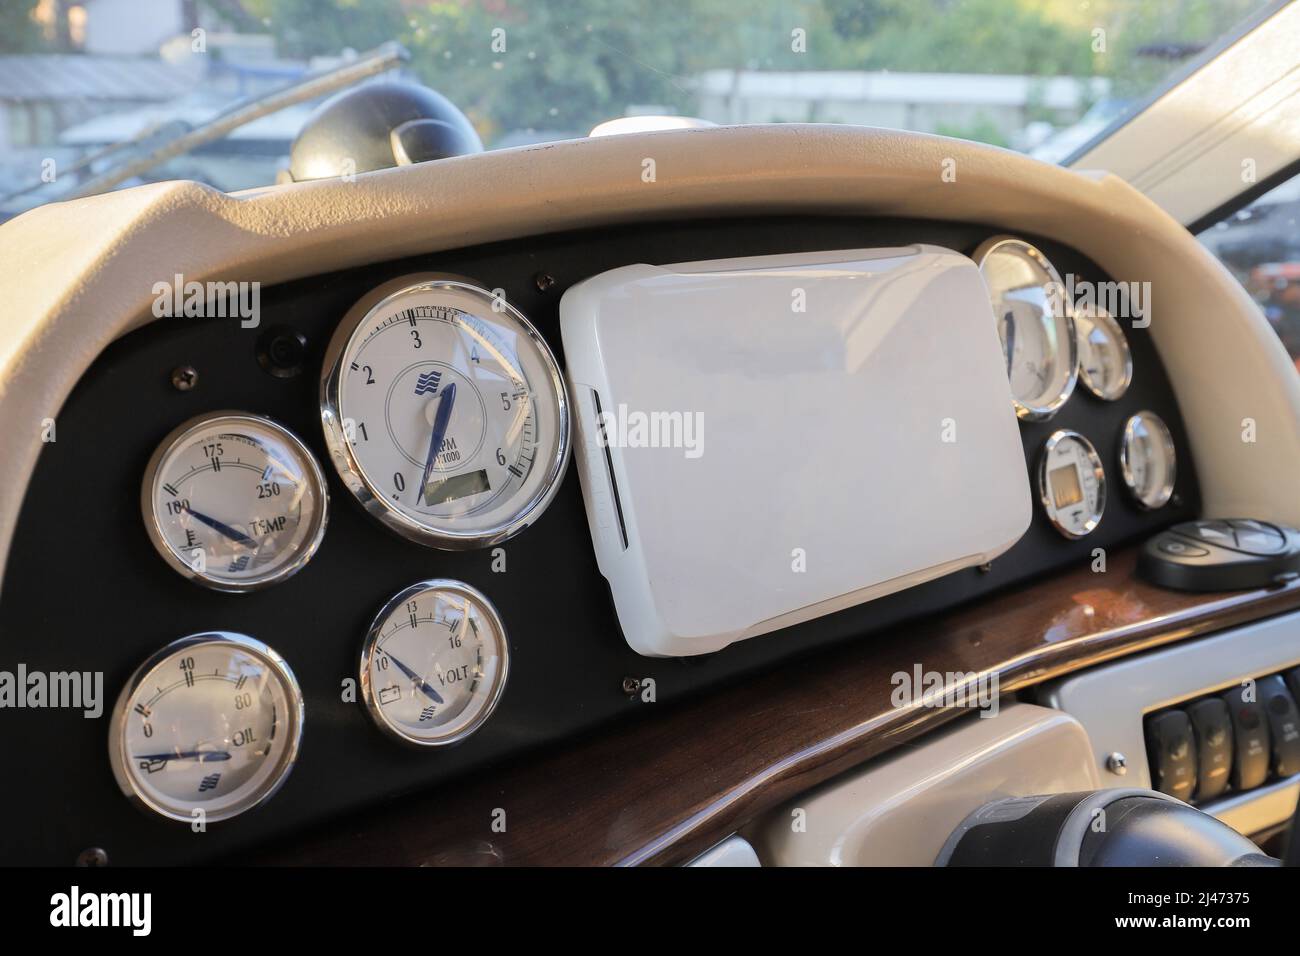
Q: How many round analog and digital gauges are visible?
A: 8